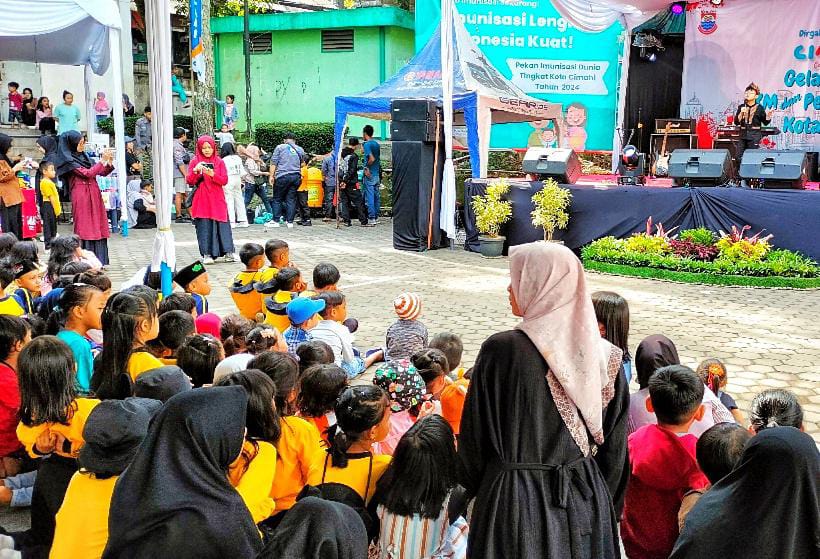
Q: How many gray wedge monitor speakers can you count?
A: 3